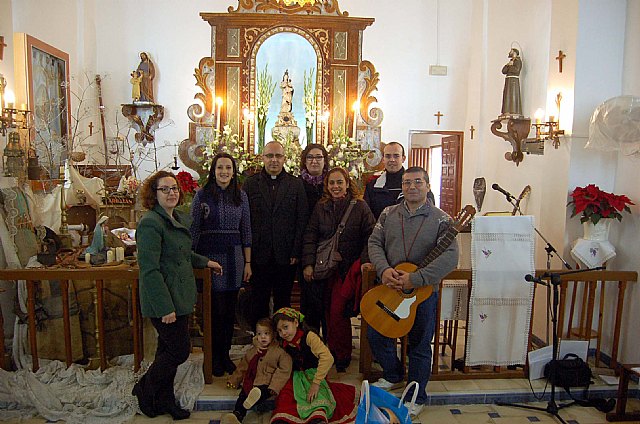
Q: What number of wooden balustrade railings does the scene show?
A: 2